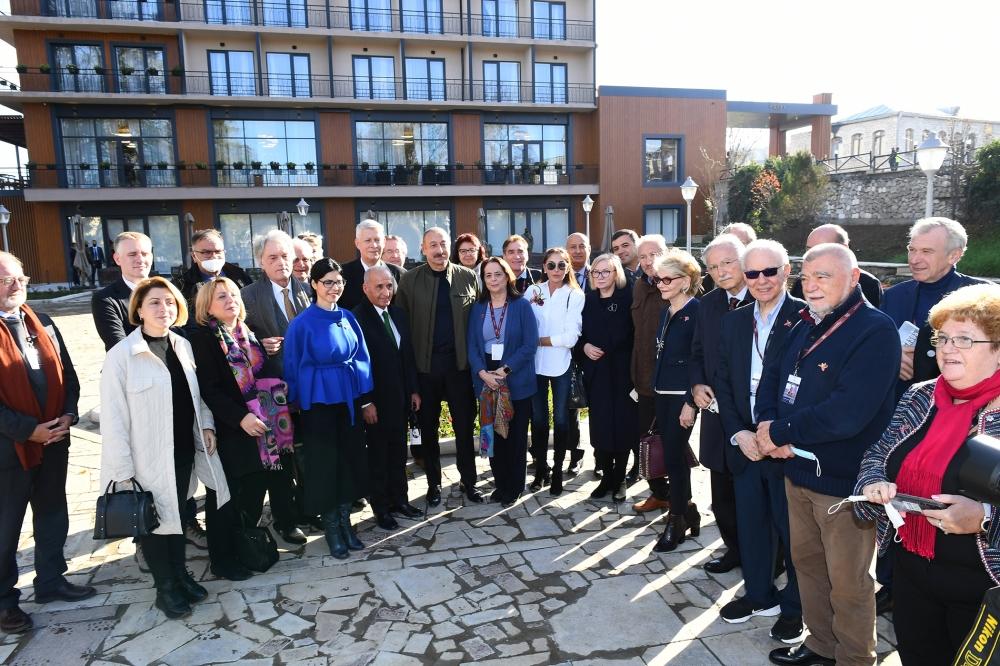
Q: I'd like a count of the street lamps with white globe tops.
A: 5